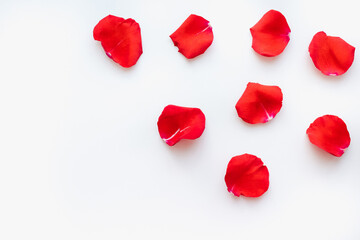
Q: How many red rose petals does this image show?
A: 8